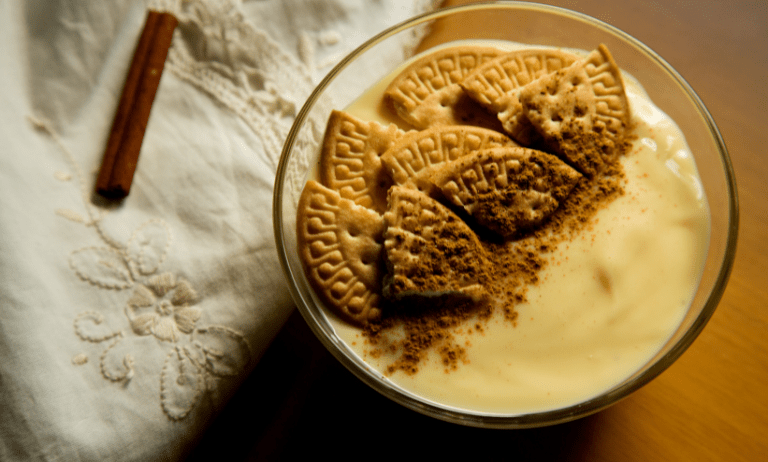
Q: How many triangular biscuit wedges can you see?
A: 8